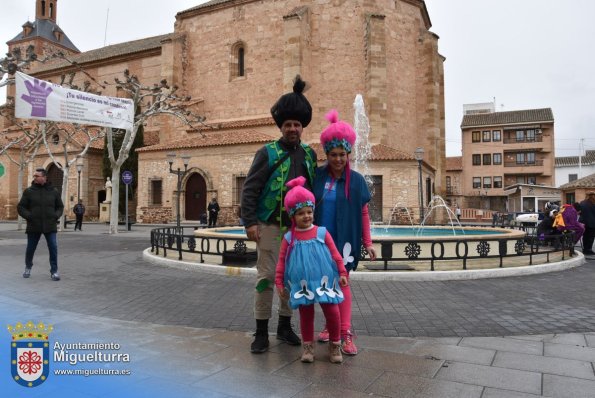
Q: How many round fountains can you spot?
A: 1